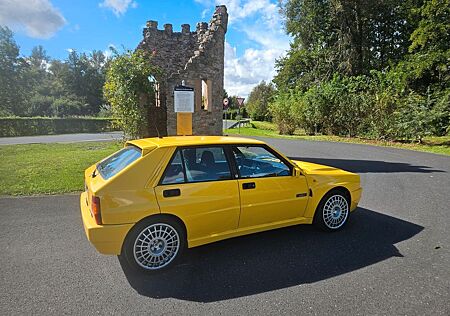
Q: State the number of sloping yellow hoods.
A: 1